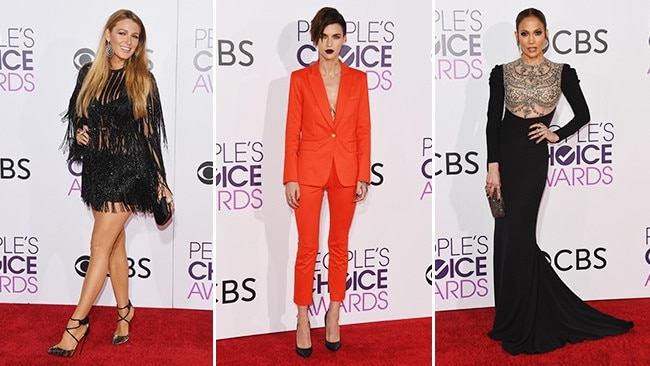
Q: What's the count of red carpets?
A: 3